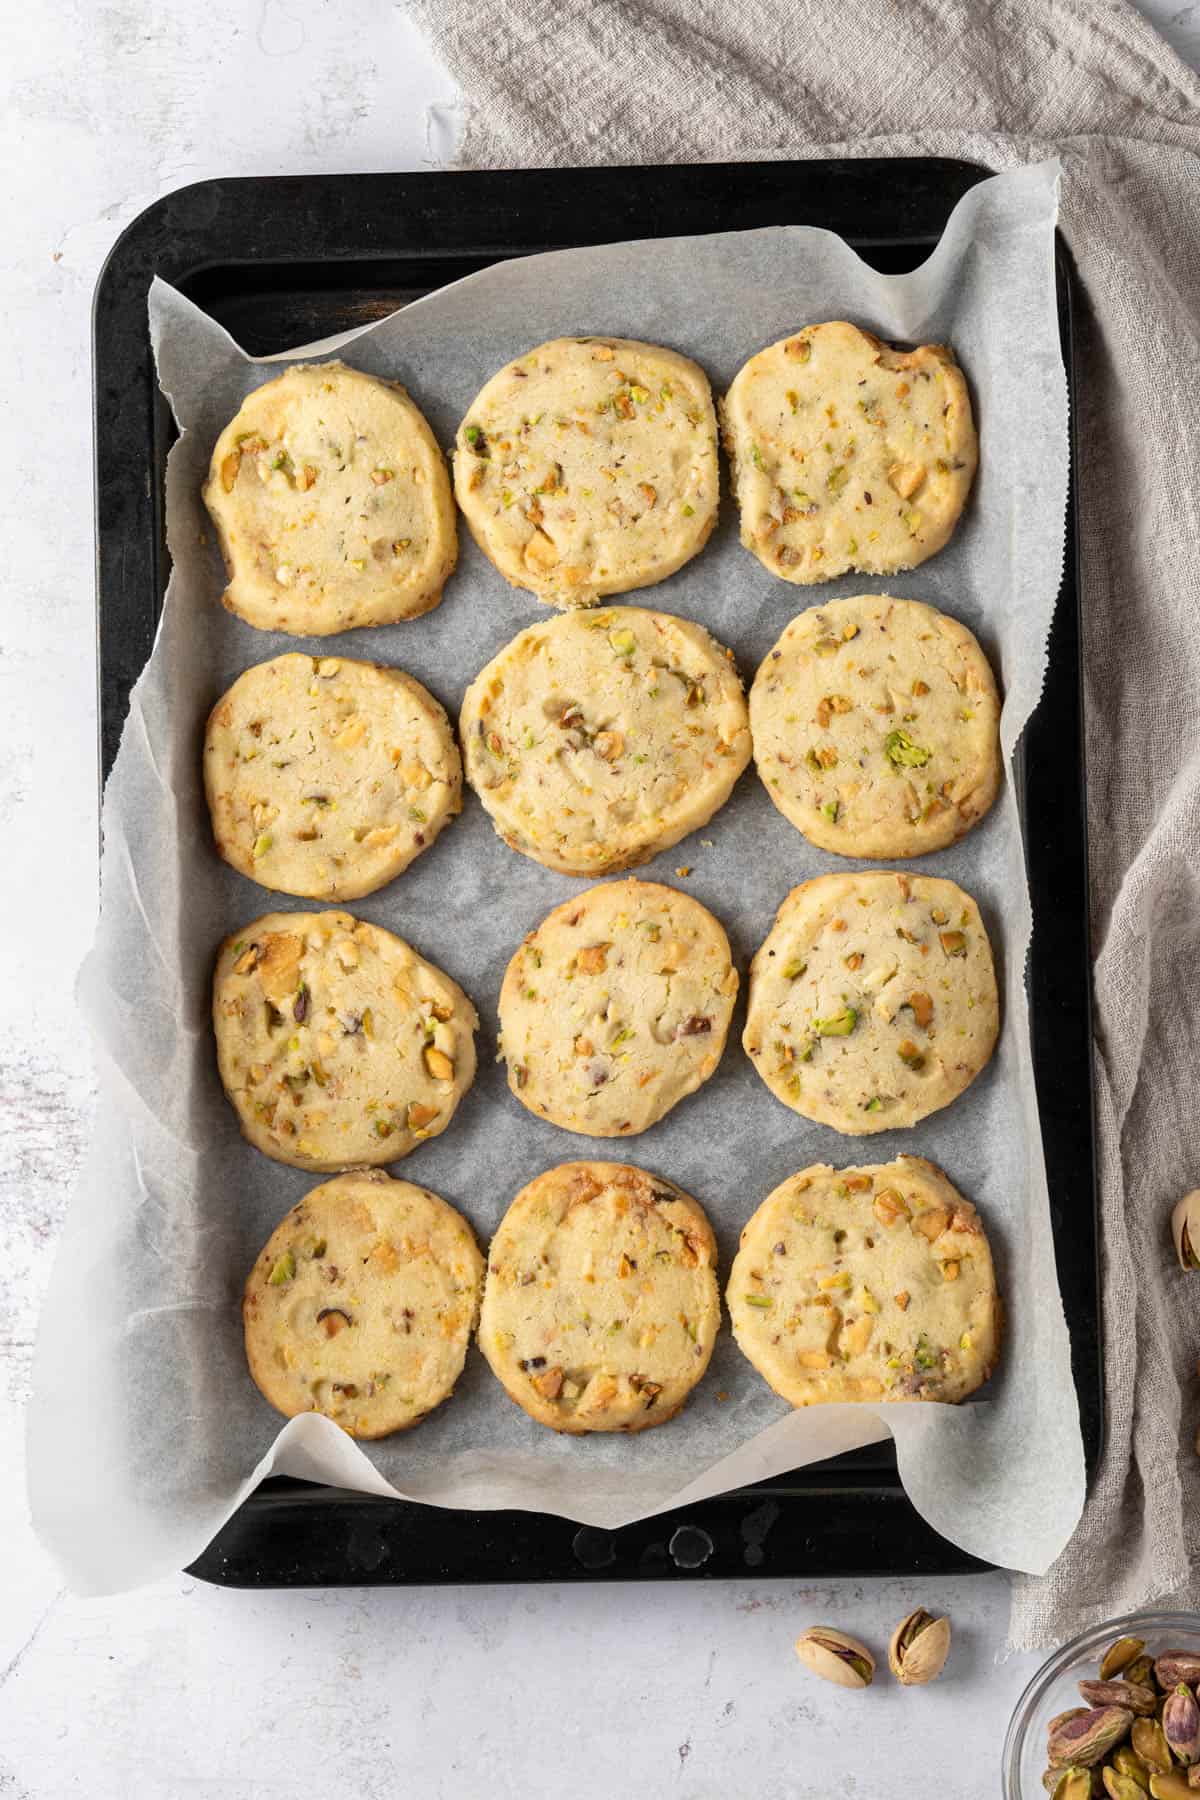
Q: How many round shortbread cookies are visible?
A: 12